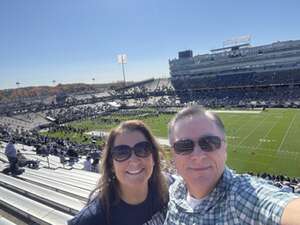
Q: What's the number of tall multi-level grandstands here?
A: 1